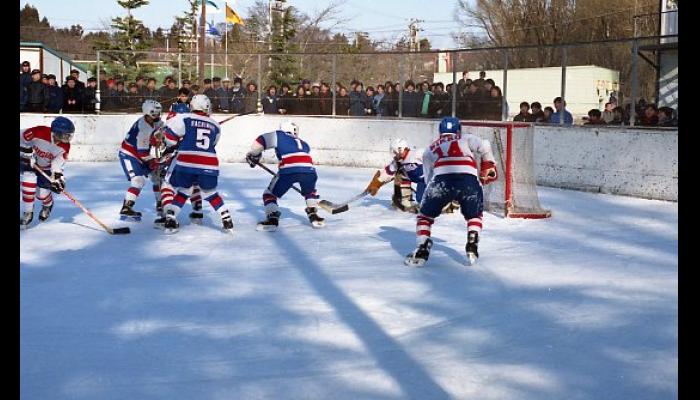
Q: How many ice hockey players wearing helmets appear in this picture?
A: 7